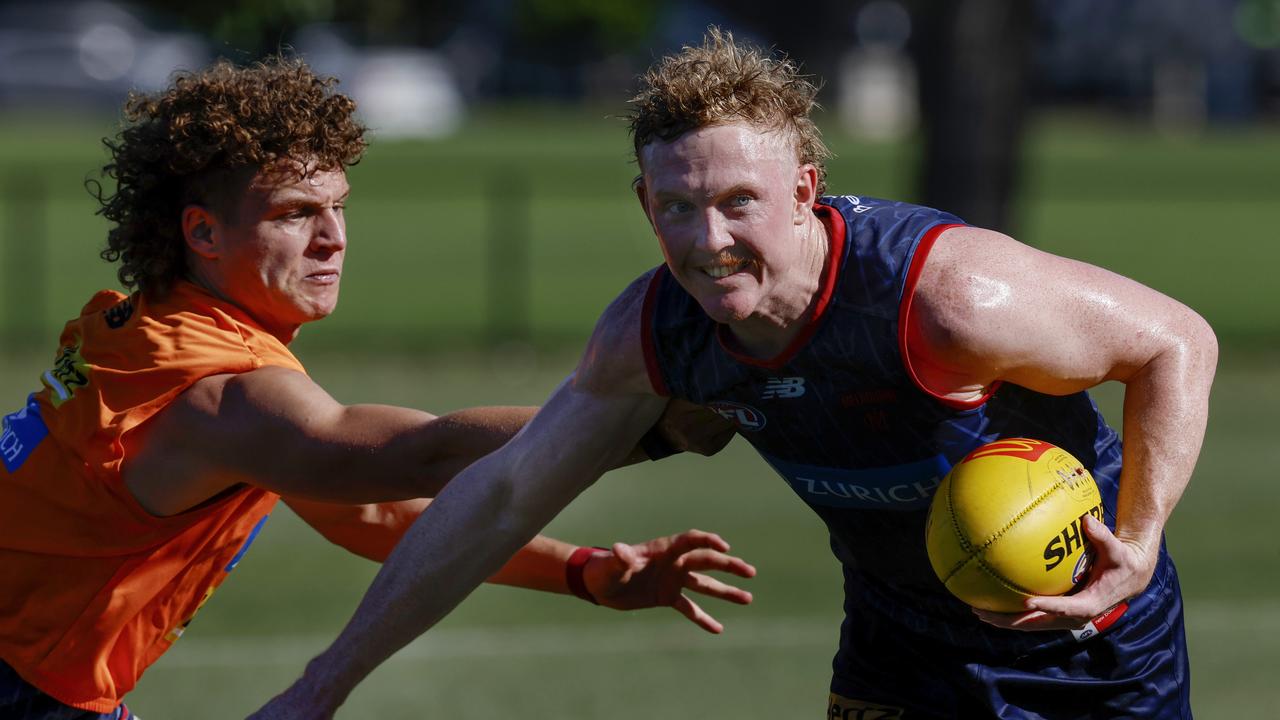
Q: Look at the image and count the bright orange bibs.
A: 1